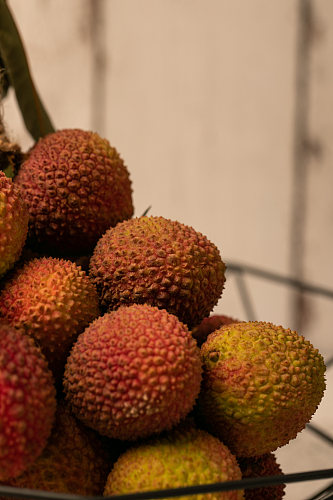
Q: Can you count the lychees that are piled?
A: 11